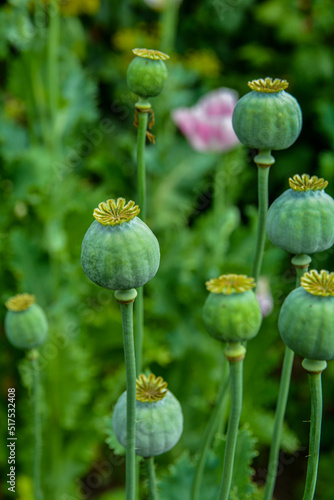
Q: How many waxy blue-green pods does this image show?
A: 8